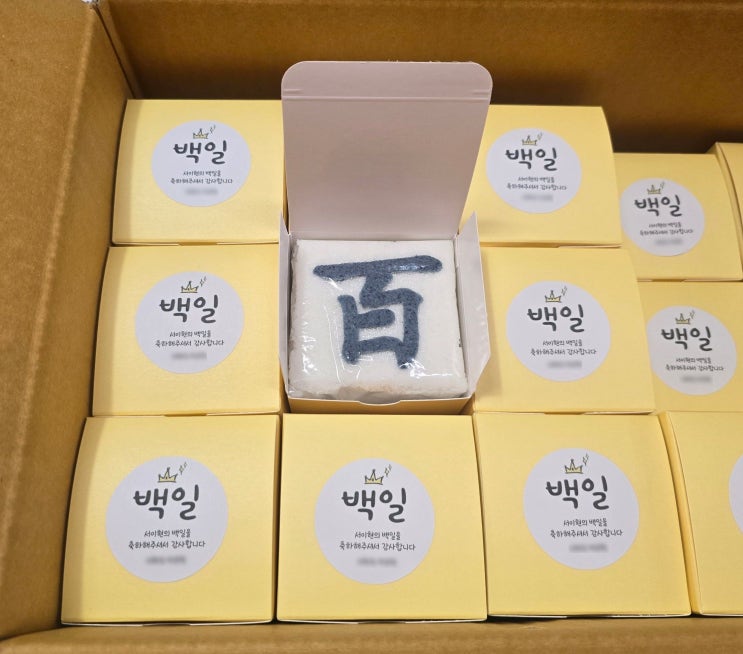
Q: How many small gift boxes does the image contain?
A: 12